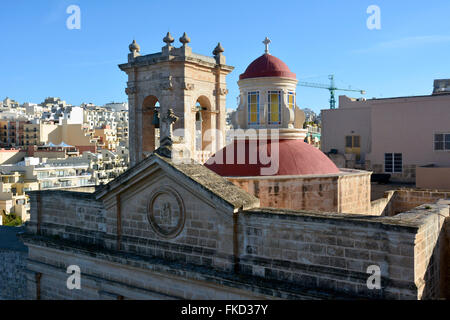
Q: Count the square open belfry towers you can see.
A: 1